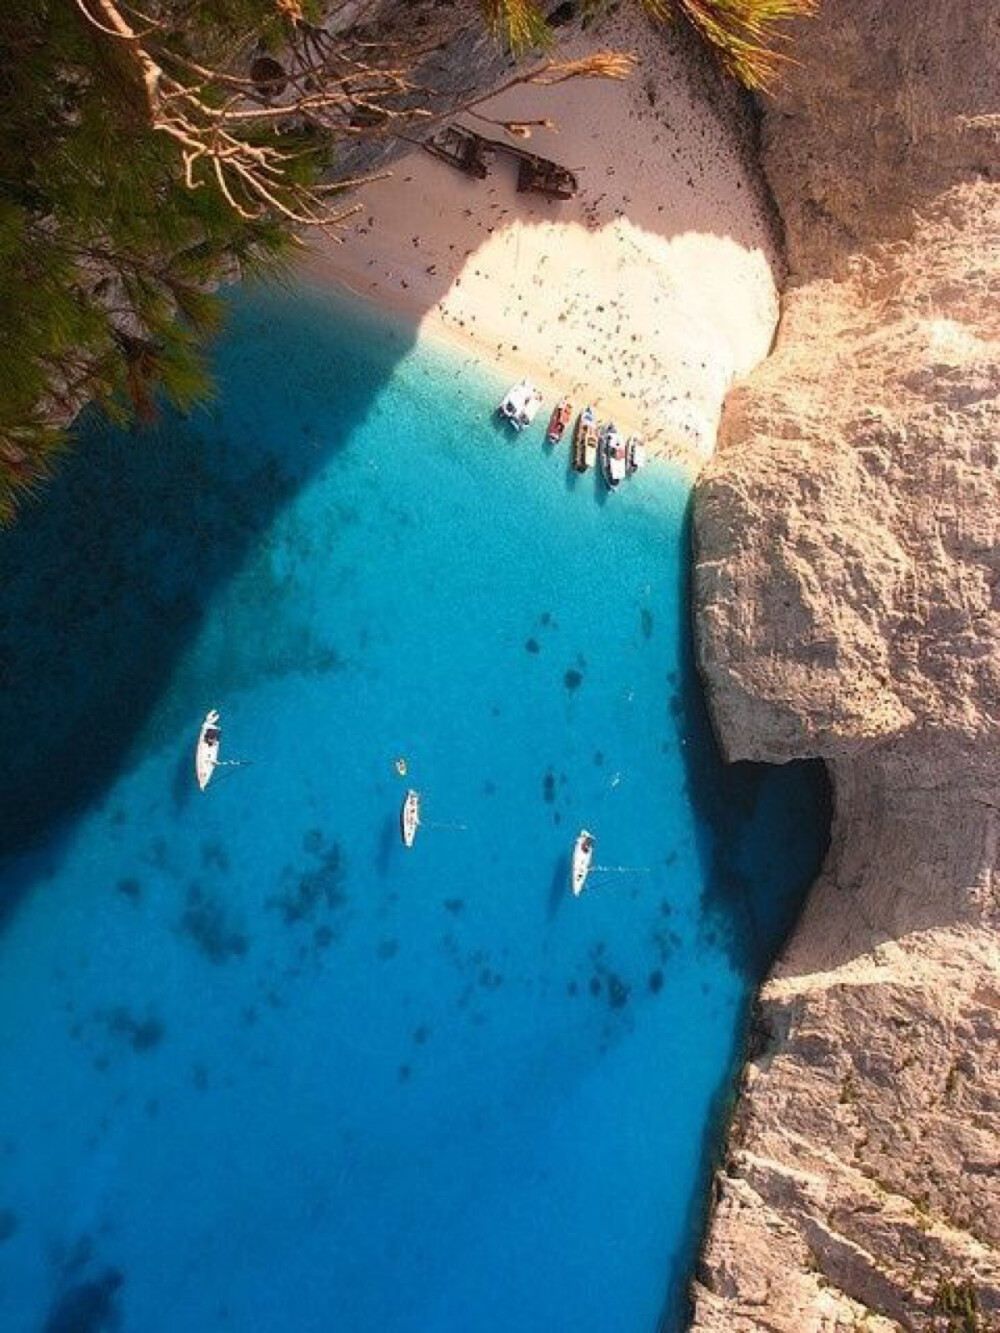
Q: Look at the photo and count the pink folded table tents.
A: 0